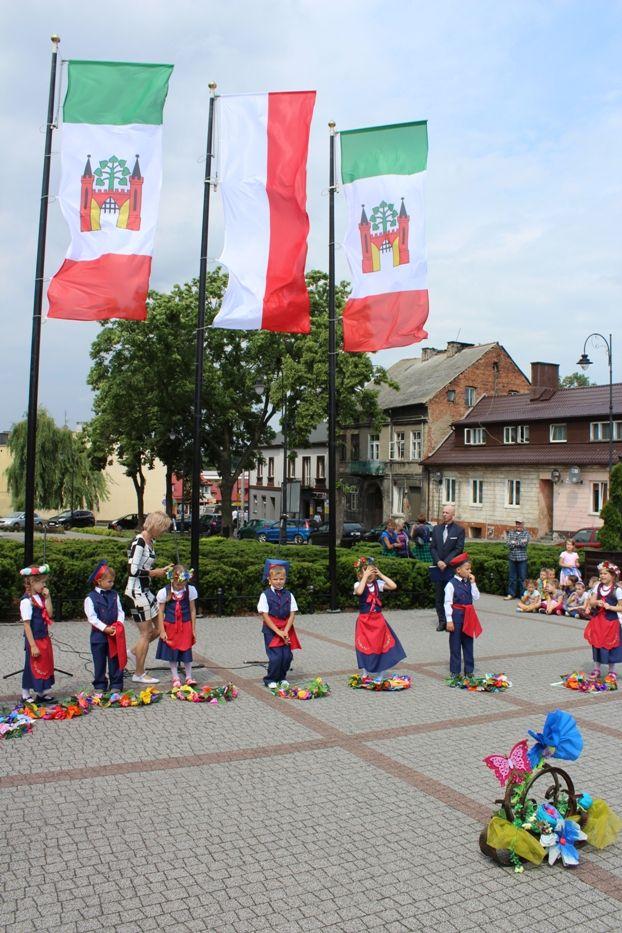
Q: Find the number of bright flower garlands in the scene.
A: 8